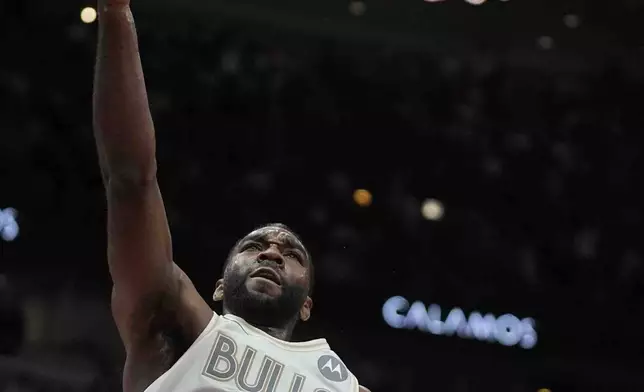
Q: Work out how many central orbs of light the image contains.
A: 2